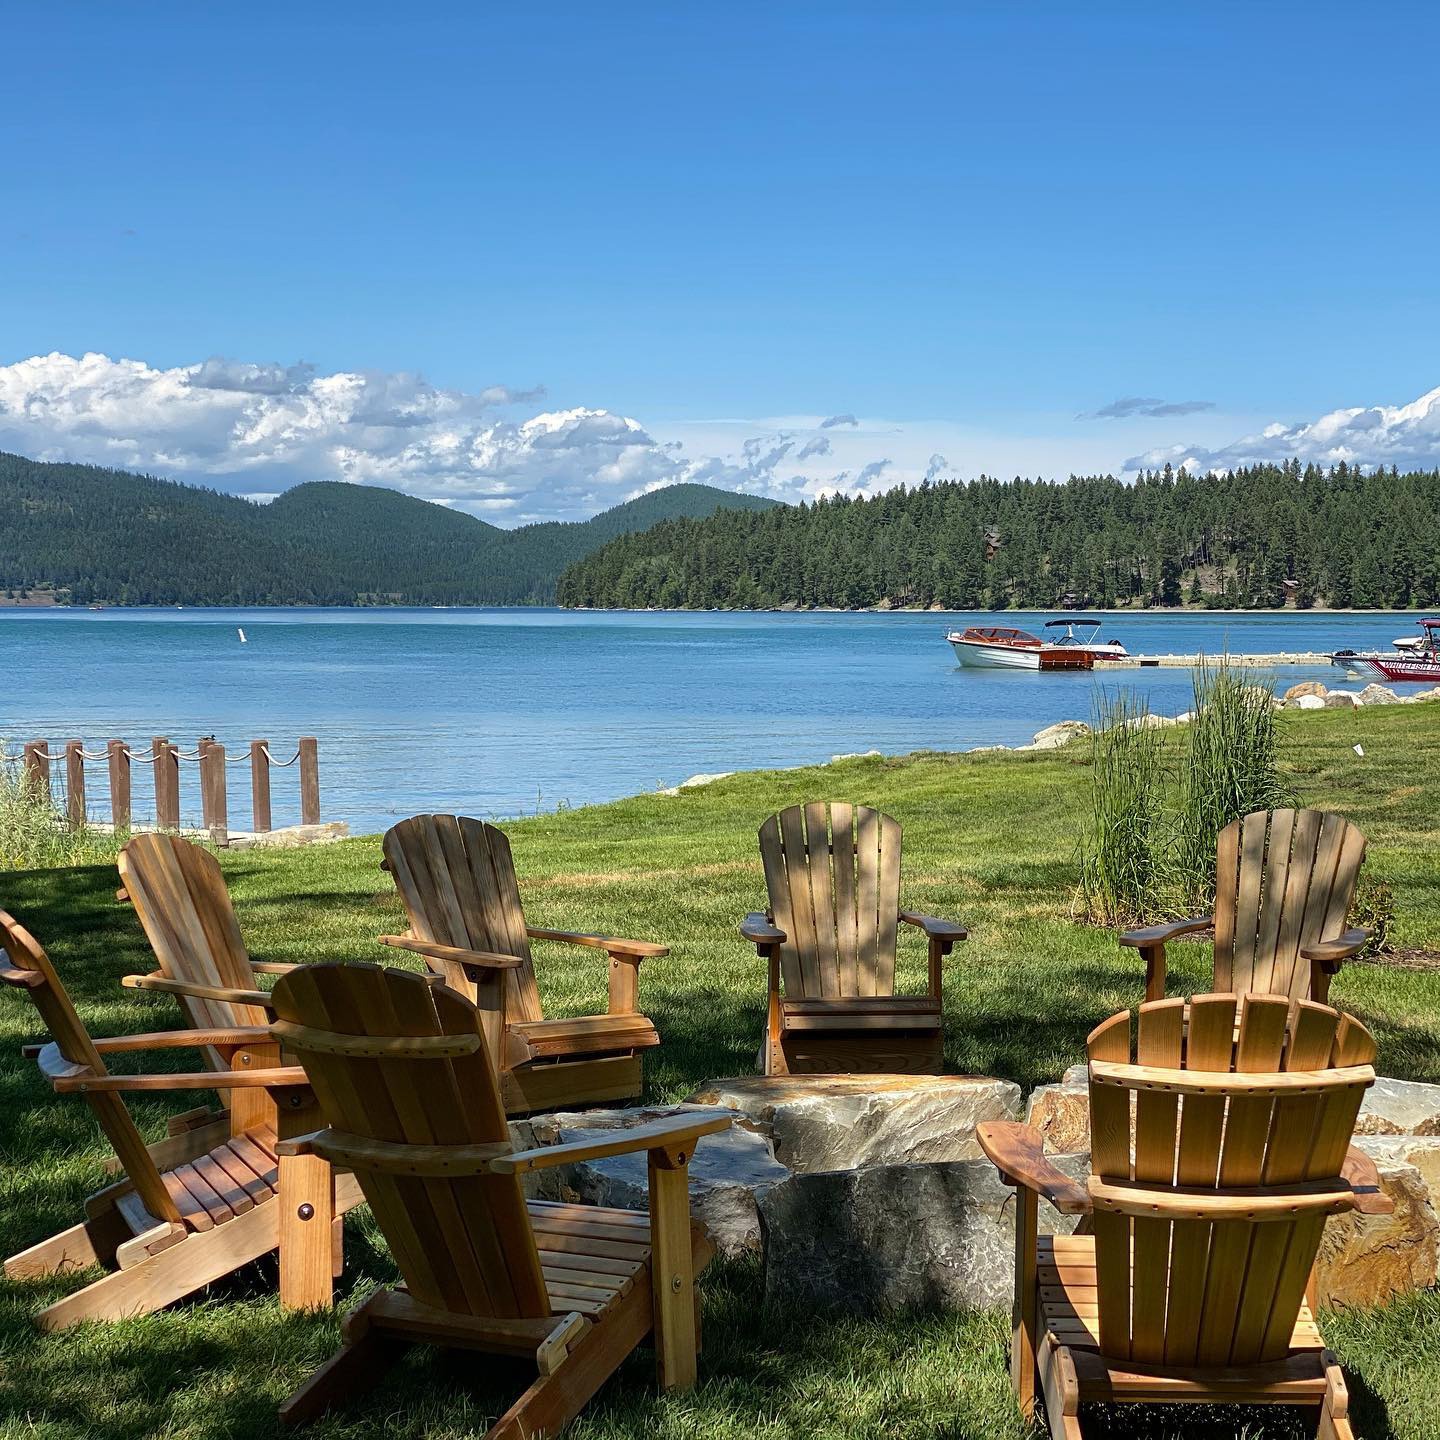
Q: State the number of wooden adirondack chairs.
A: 7